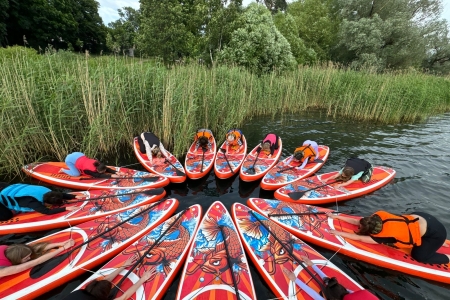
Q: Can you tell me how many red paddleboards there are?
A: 13